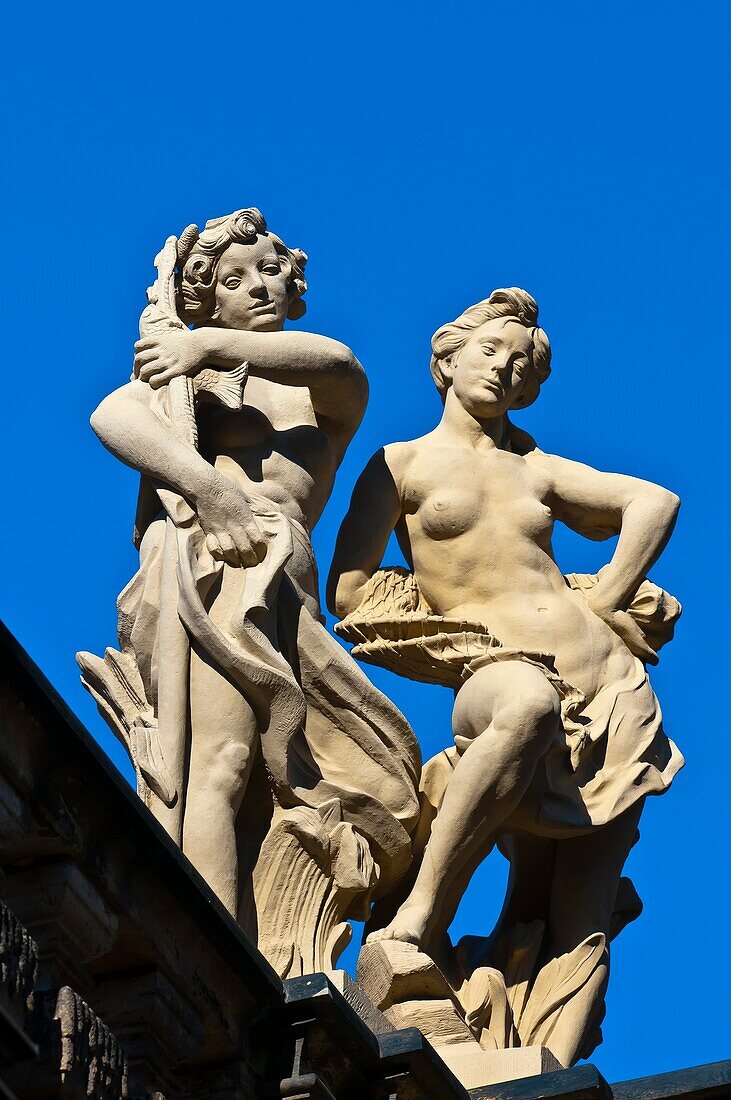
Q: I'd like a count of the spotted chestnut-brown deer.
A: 0